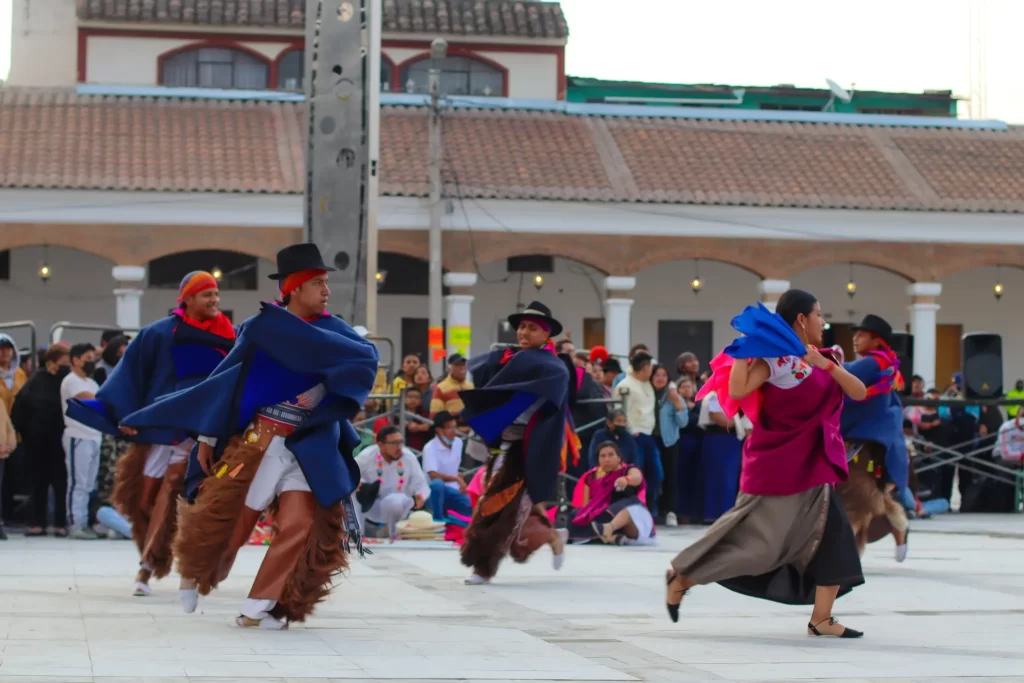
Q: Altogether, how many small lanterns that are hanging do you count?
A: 7